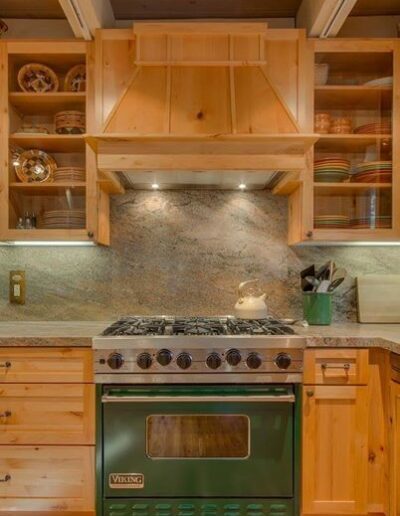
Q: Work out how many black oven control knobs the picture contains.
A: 8